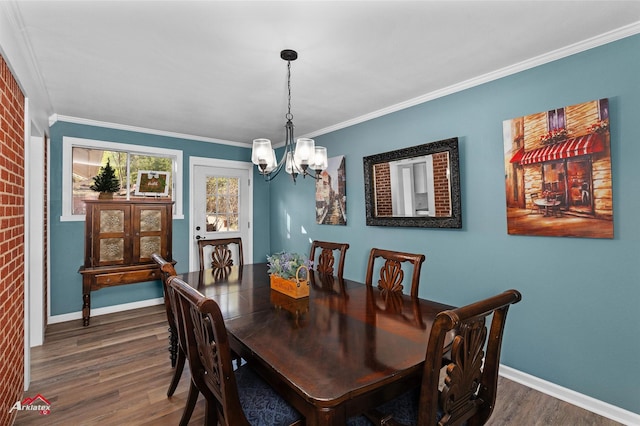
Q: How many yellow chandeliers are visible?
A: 0